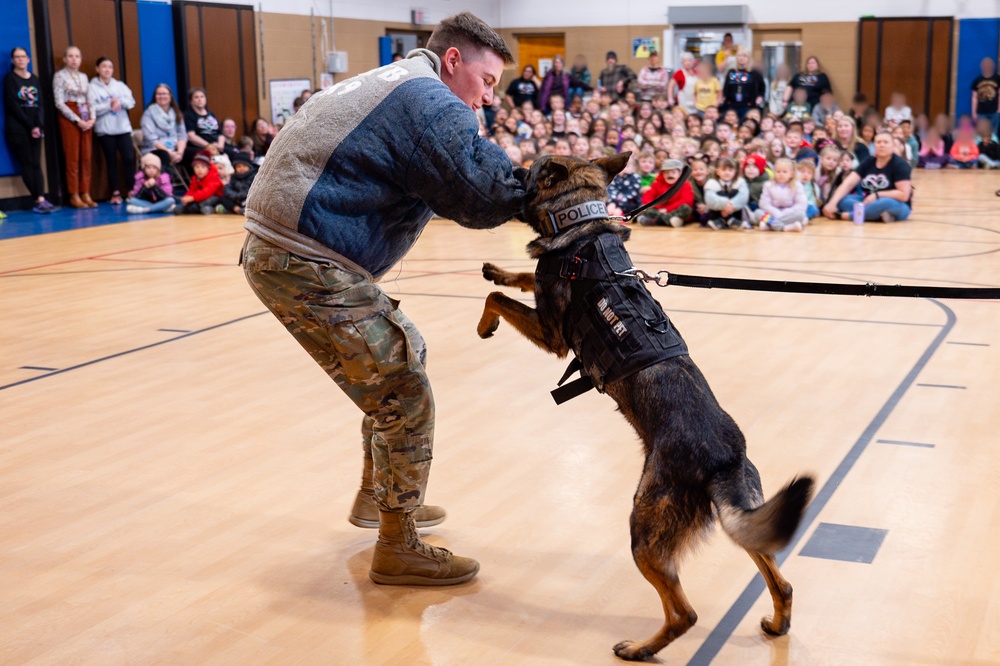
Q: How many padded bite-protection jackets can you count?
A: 1